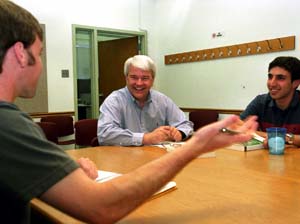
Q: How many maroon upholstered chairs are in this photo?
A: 4